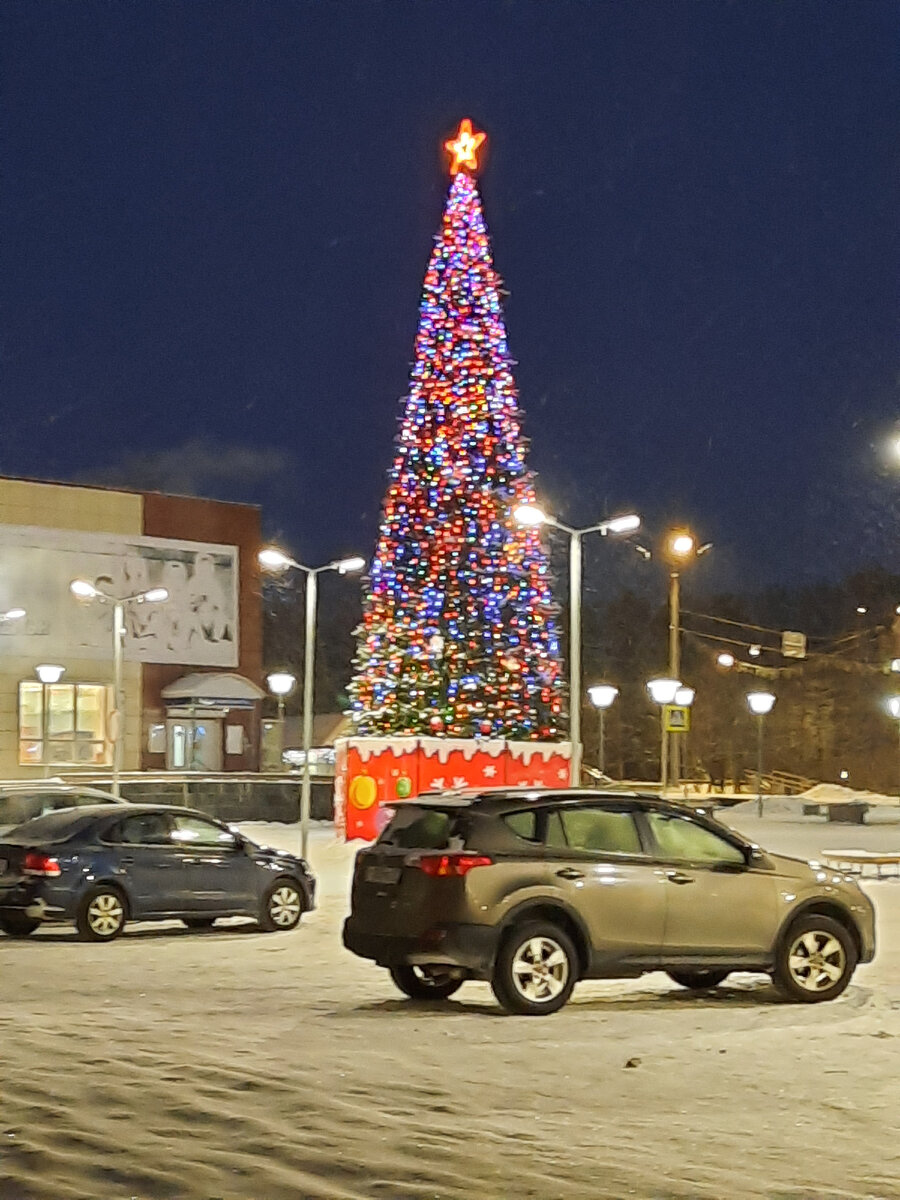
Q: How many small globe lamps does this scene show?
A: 7